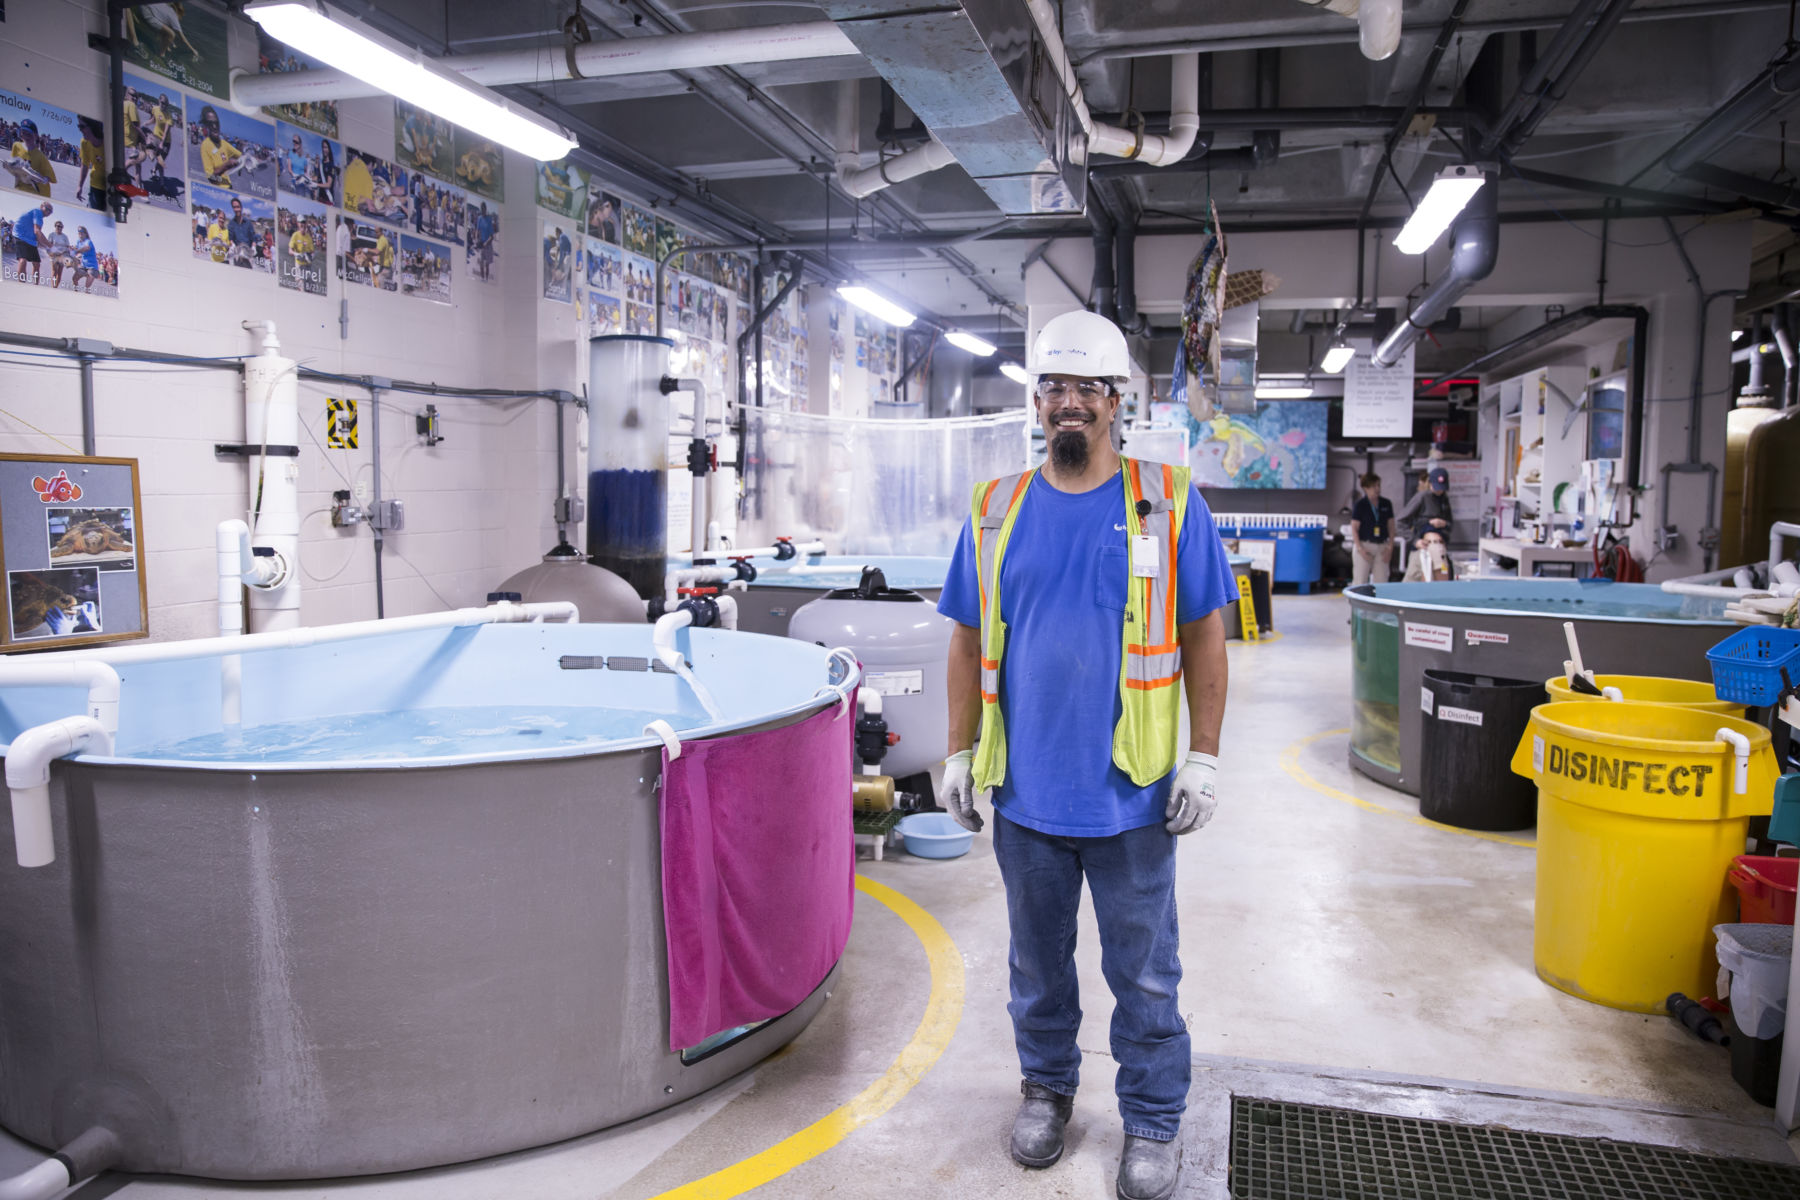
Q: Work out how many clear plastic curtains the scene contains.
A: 1